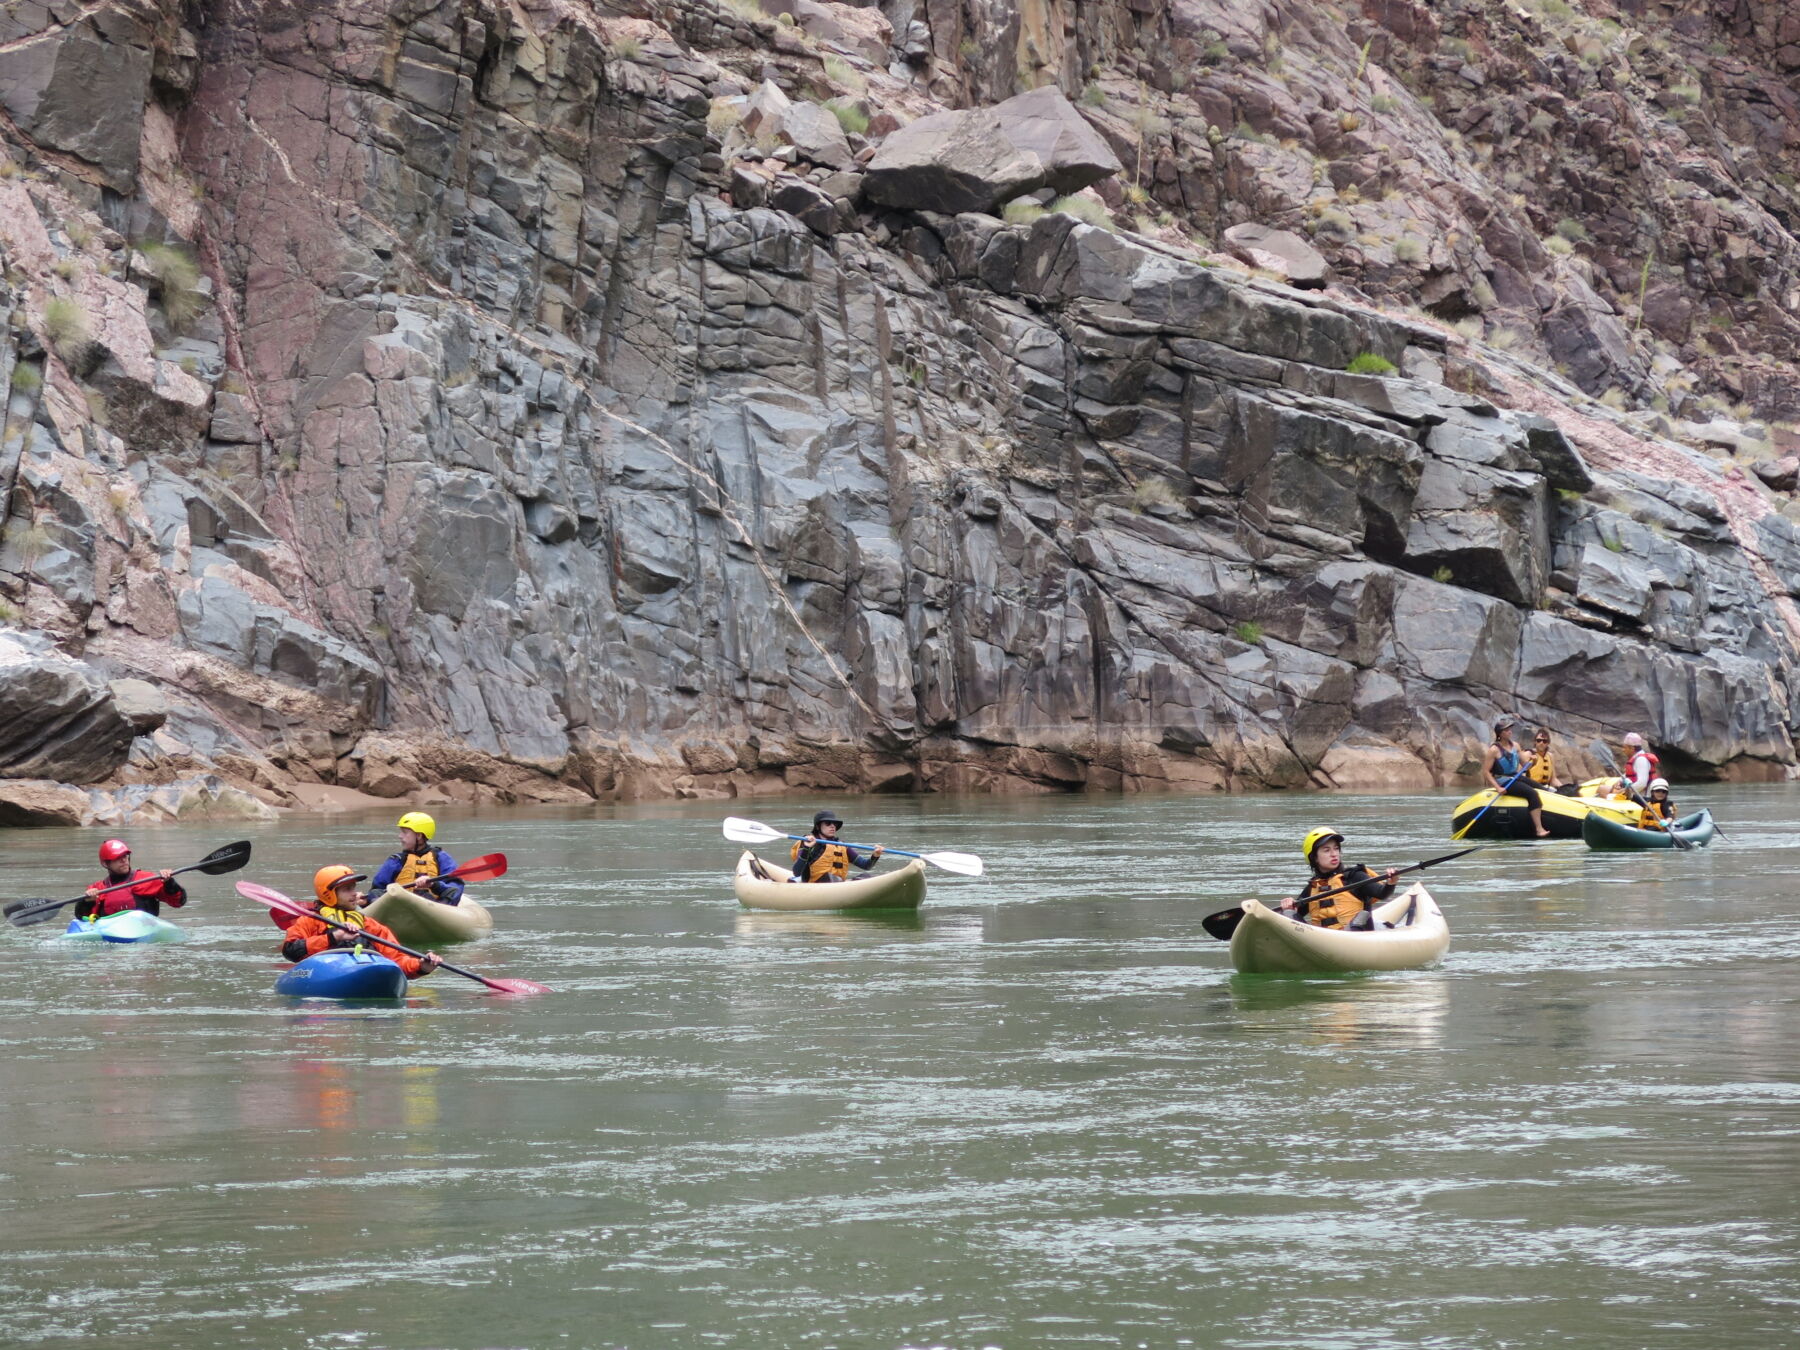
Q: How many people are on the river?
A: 9